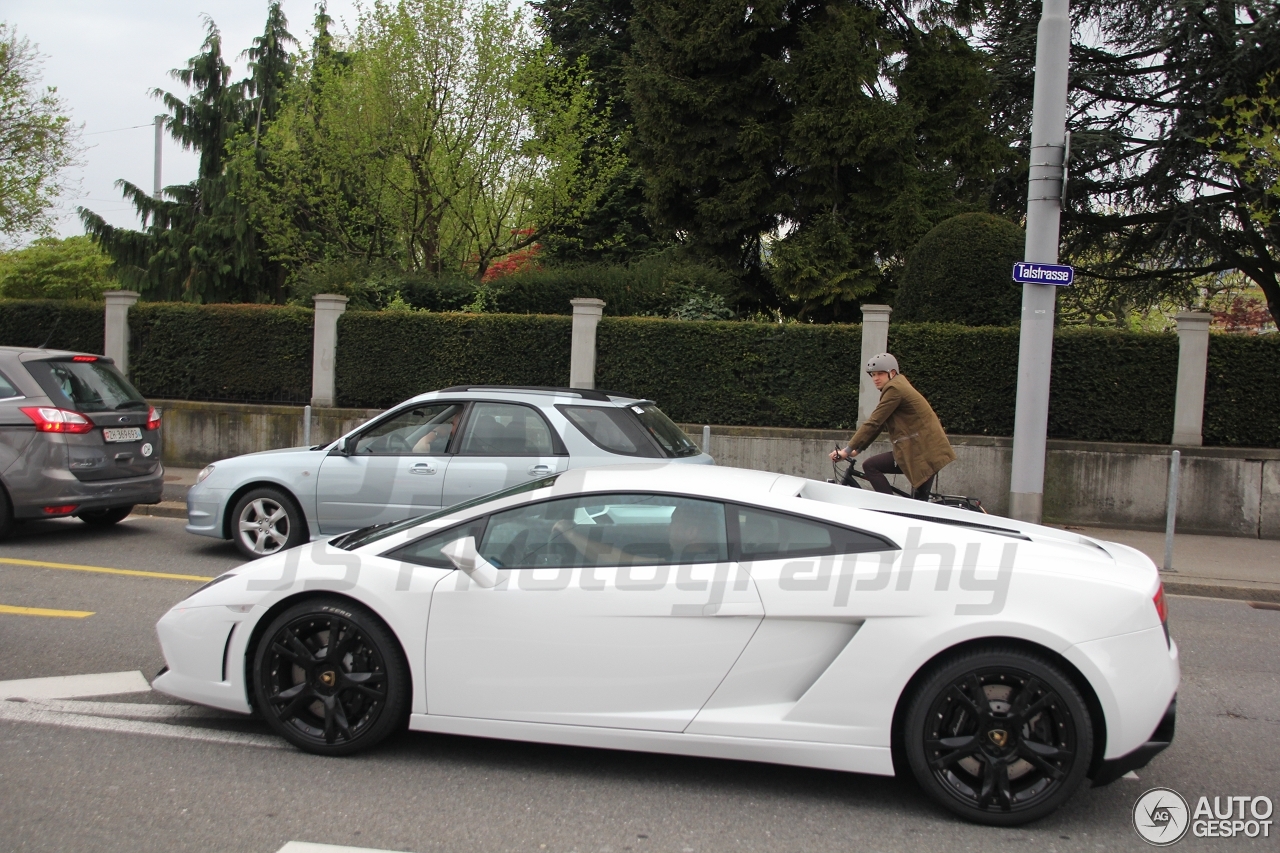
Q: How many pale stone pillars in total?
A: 5